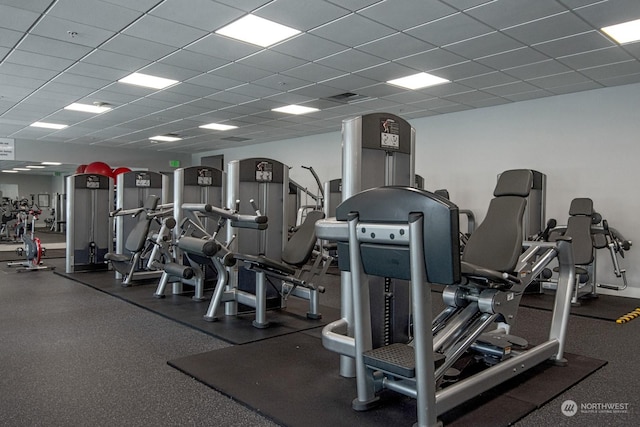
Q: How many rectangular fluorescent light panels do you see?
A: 9